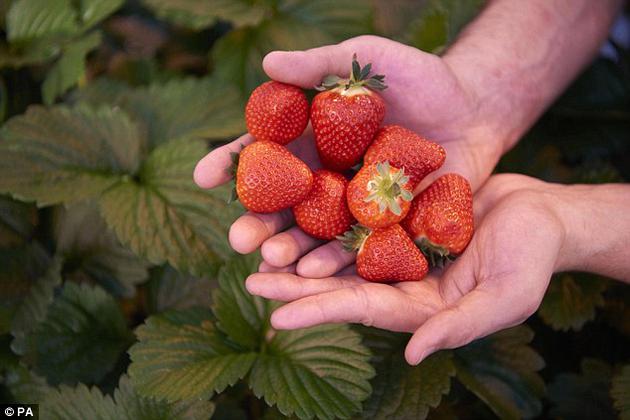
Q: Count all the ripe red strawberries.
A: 8